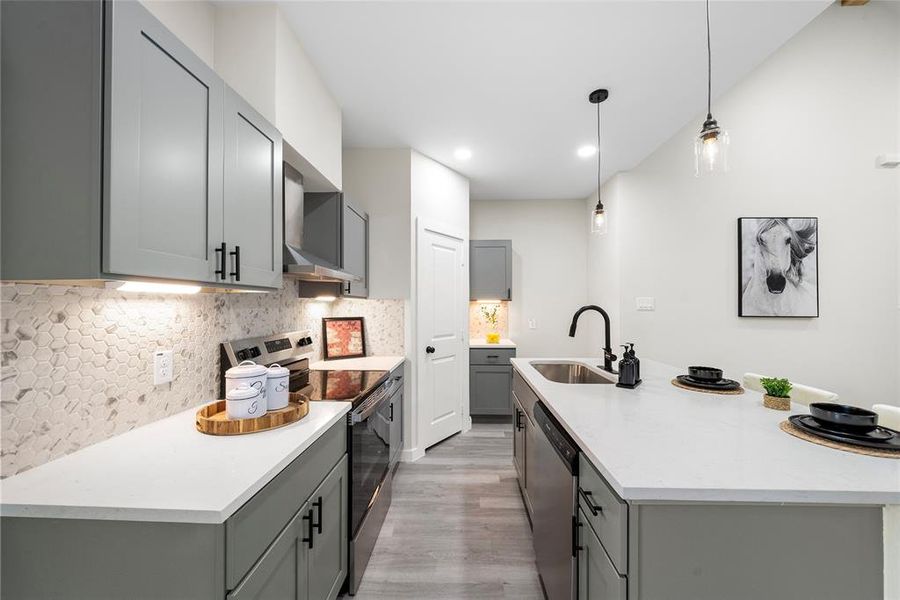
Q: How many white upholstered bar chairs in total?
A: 2